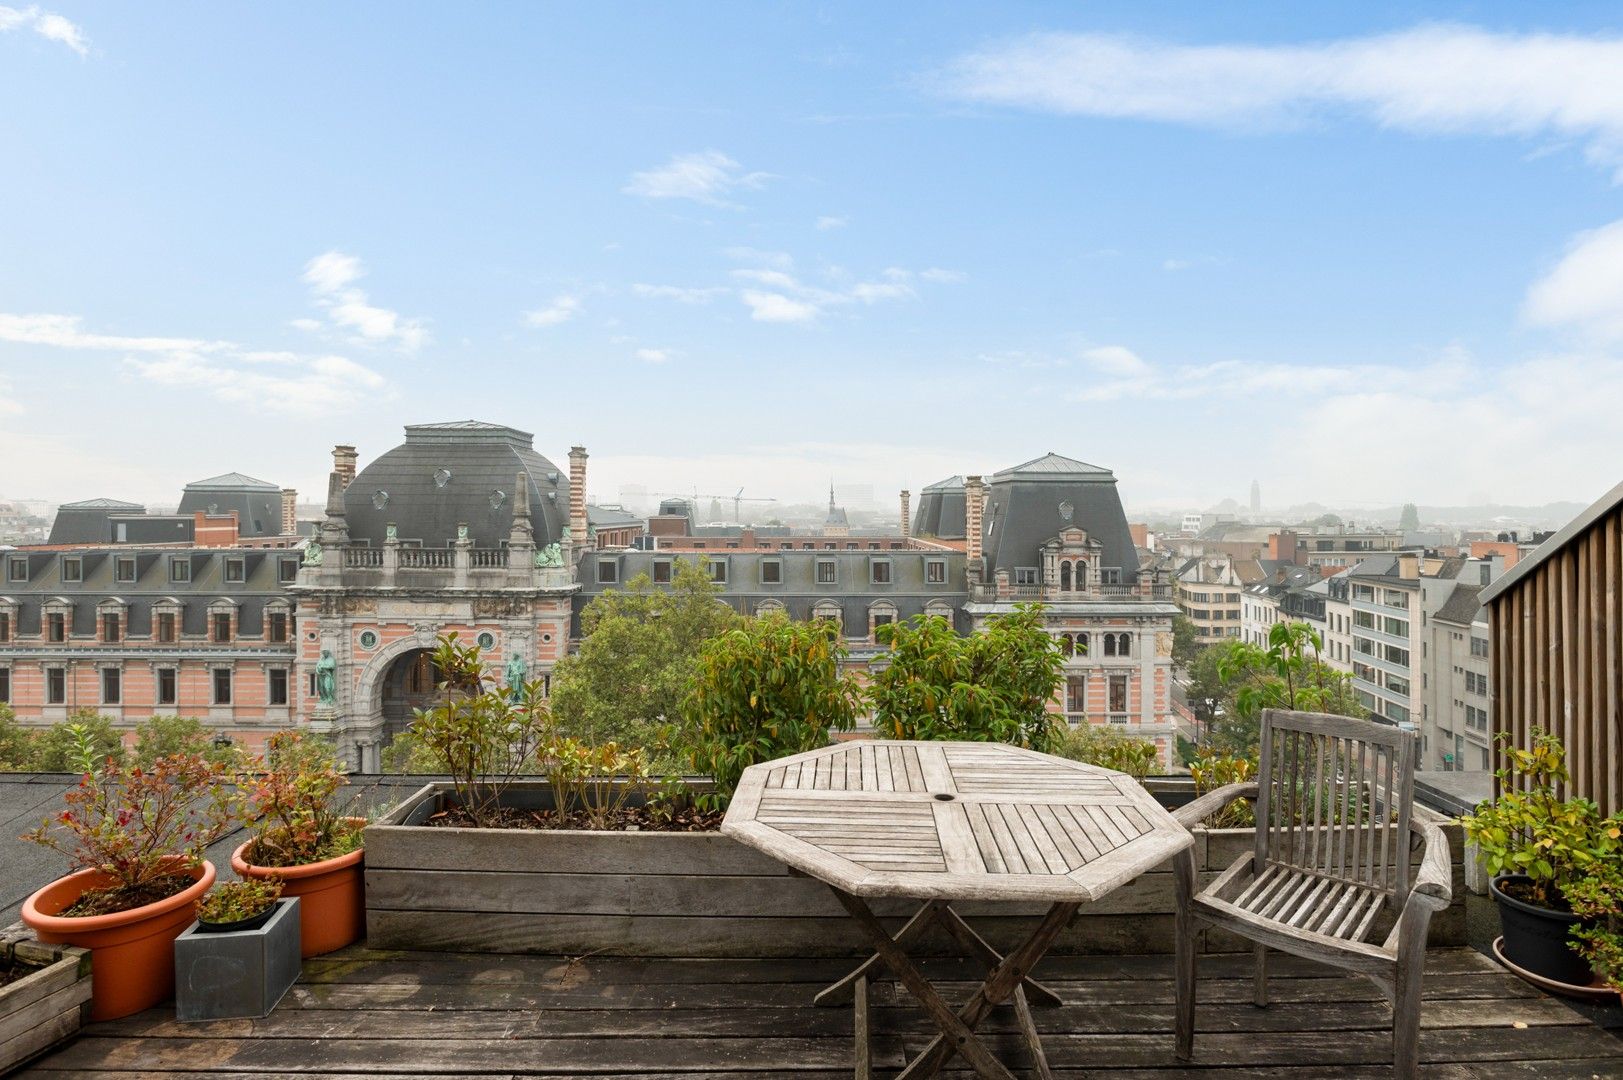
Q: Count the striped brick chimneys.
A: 5